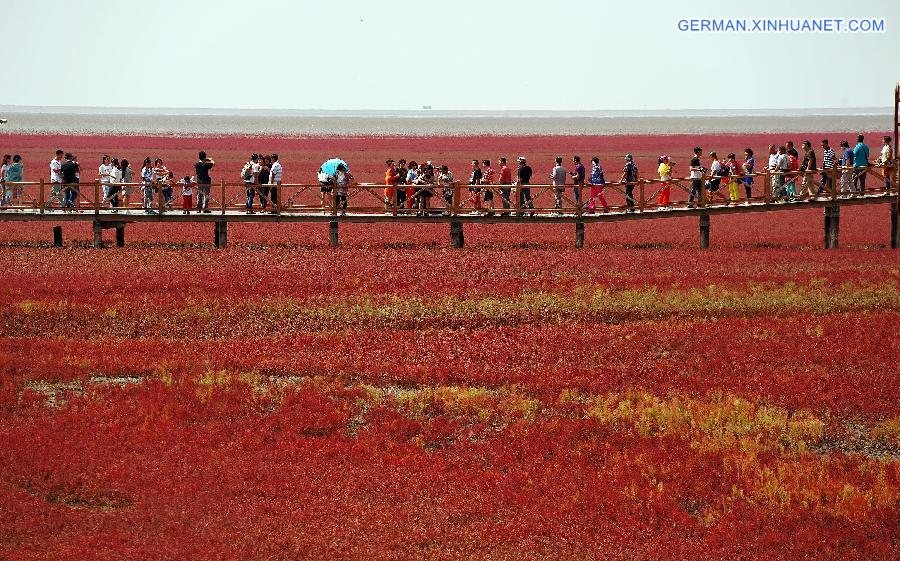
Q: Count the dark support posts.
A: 10